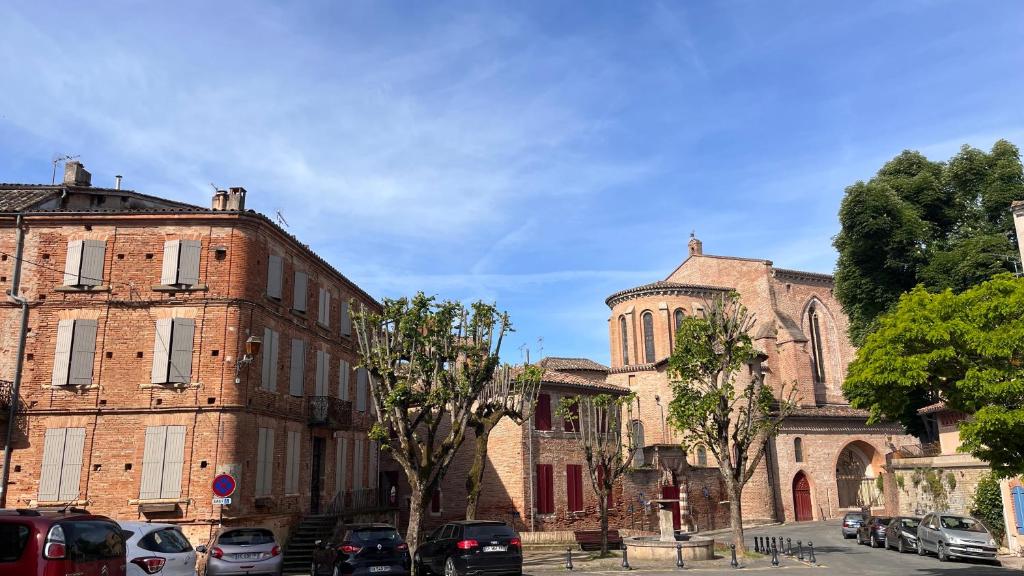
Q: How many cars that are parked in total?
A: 9